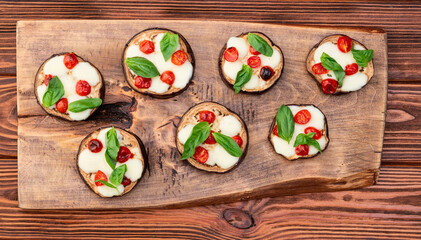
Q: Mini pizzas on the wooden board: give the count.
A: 7